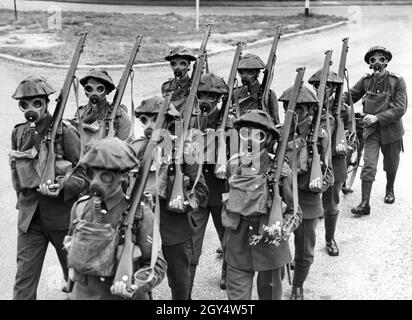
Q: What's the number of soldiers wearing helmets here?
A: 11